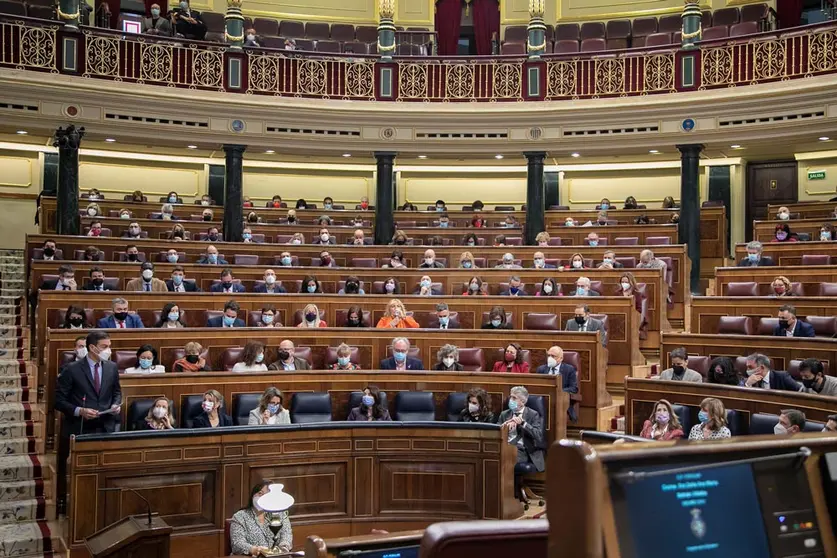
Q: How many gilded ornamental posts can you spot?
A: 5